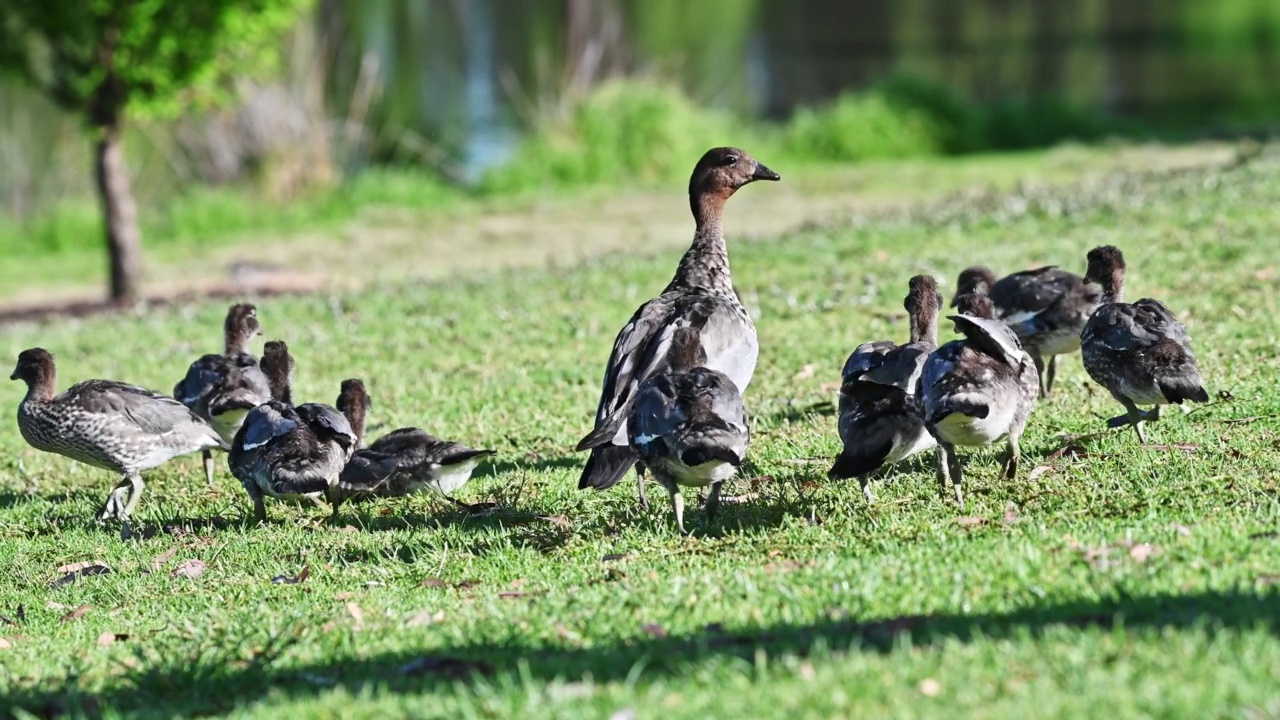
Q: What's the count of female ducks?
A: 1